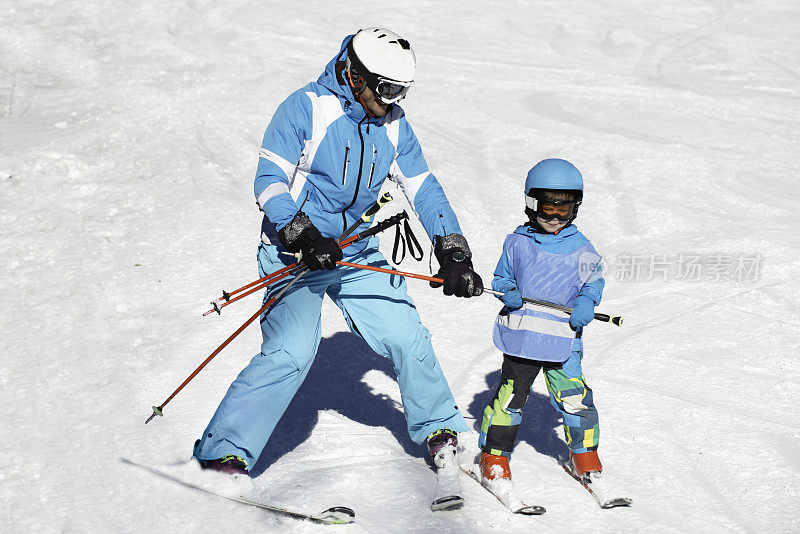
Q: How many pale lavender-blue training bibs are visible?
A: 1